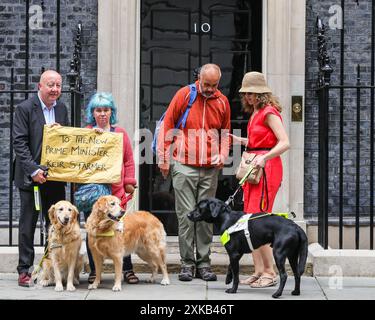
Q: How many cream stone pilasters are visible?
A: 2